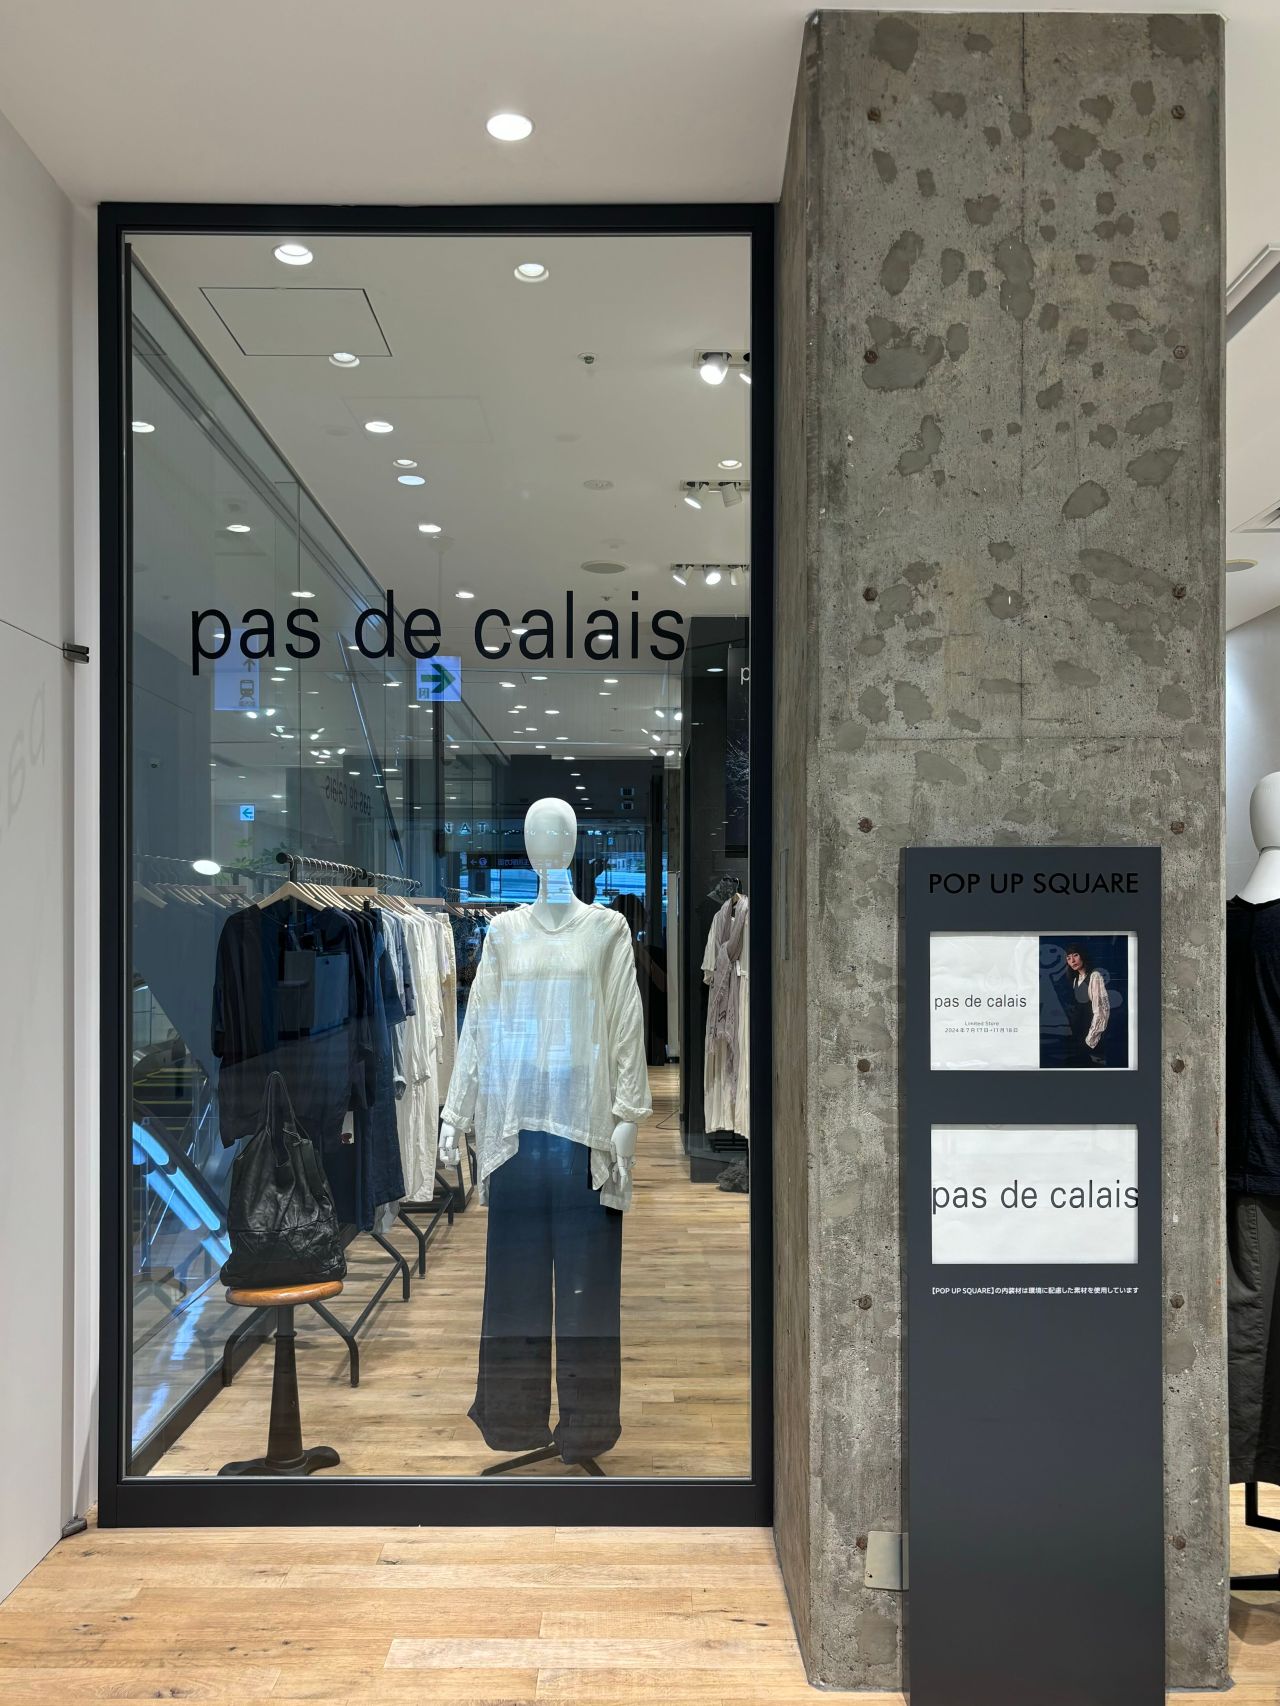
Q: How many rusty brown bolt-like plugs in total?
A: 14